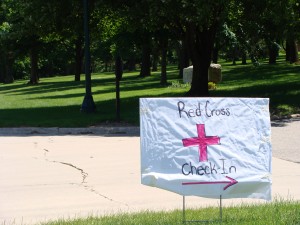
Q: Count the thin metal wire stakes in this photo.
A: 2